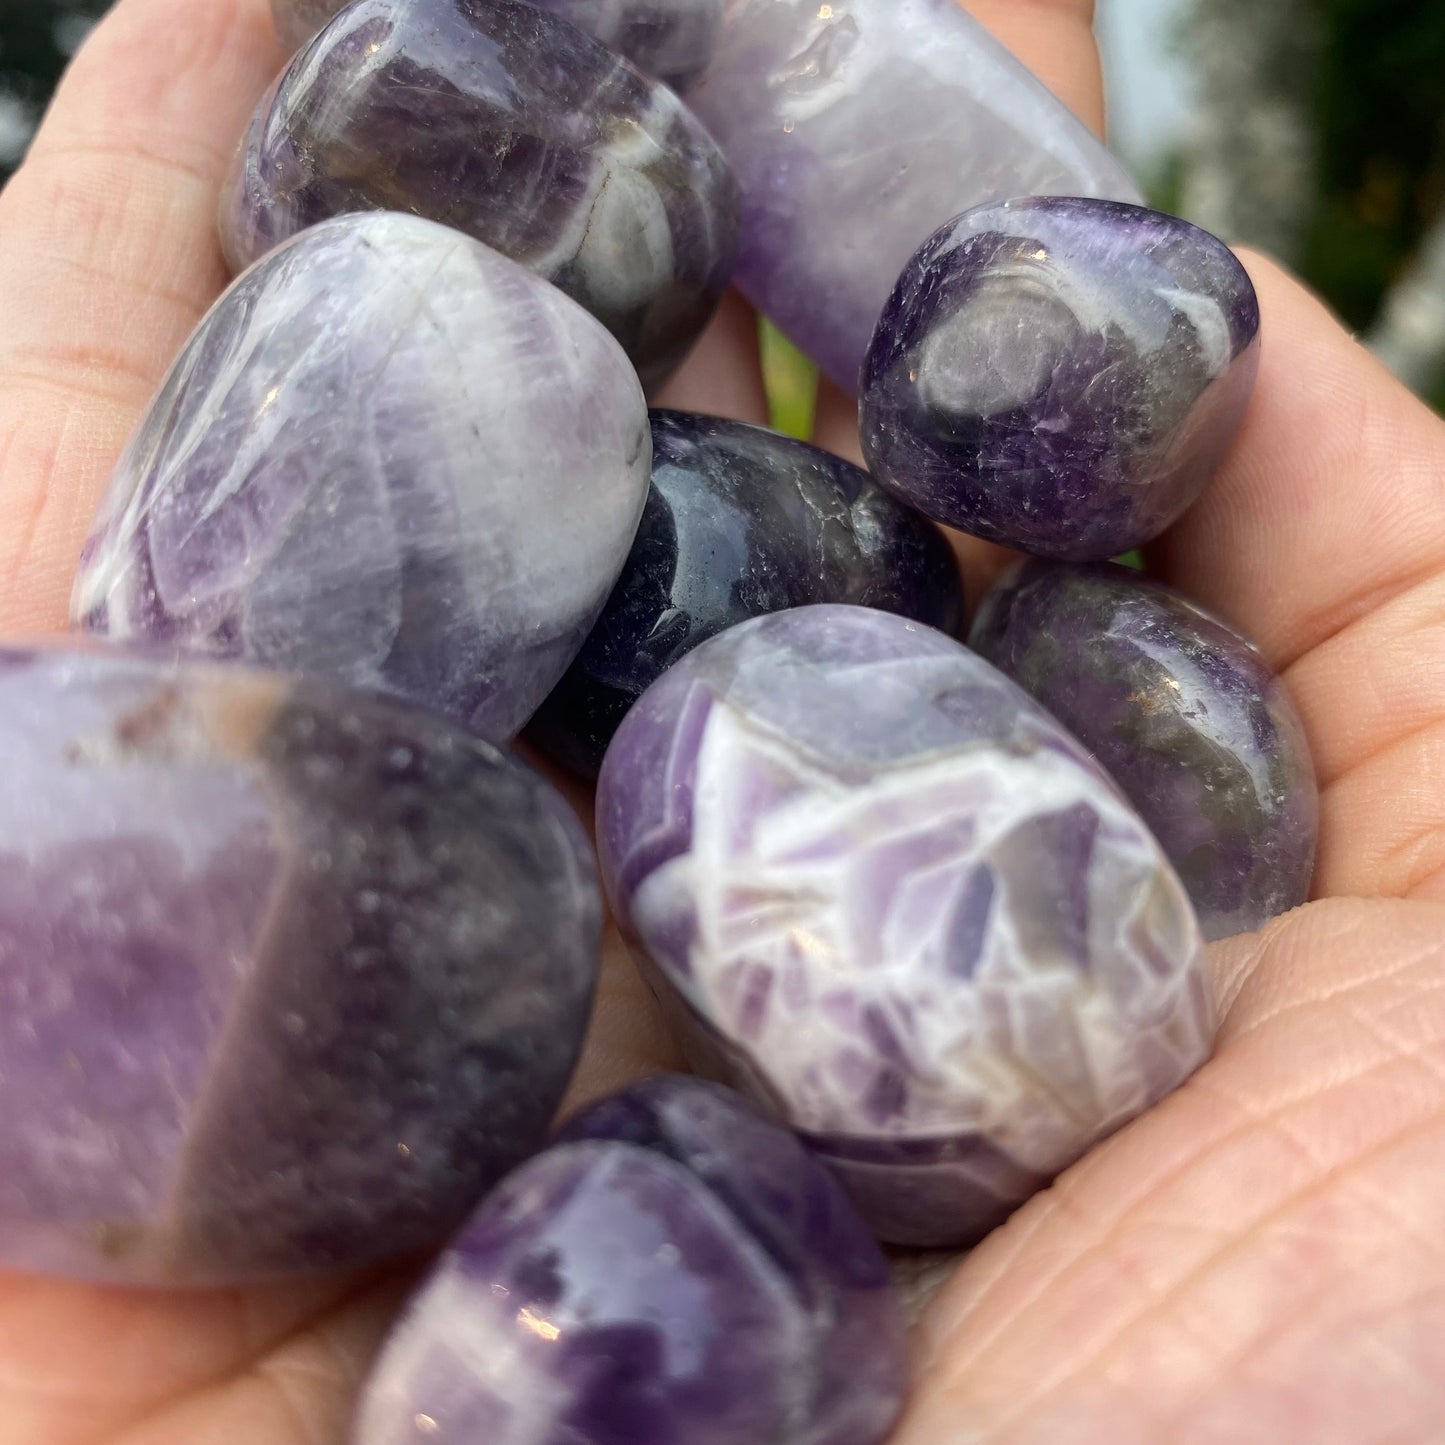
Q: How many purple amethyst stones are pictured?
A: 10